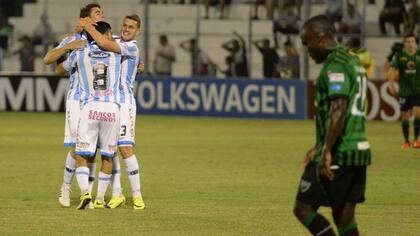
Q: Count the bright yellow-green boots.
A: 4